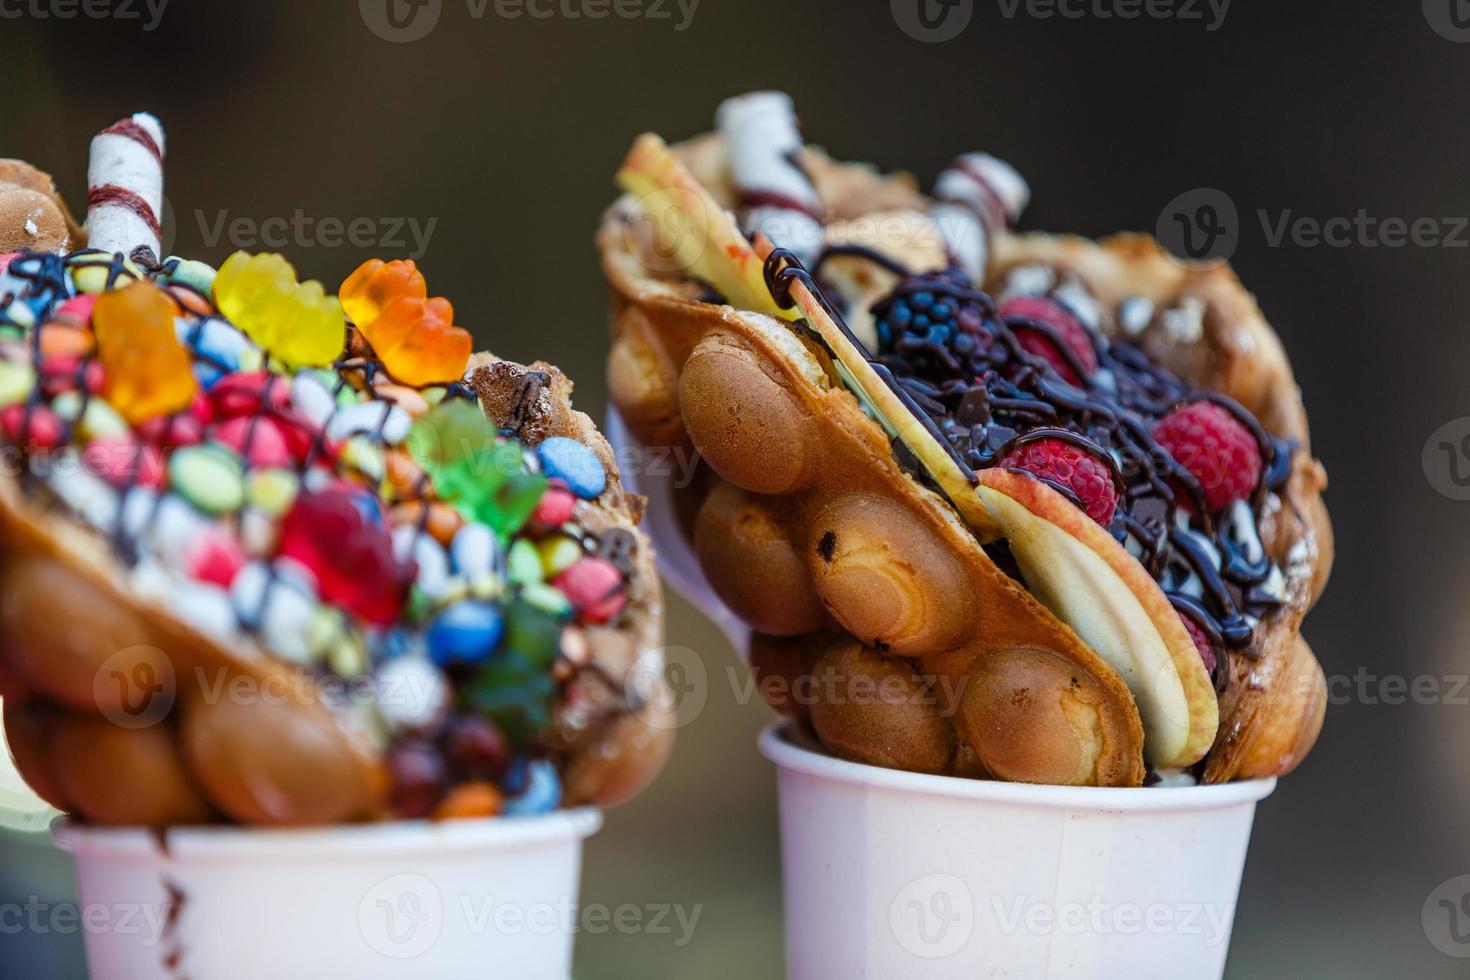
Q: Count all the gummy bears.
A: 6